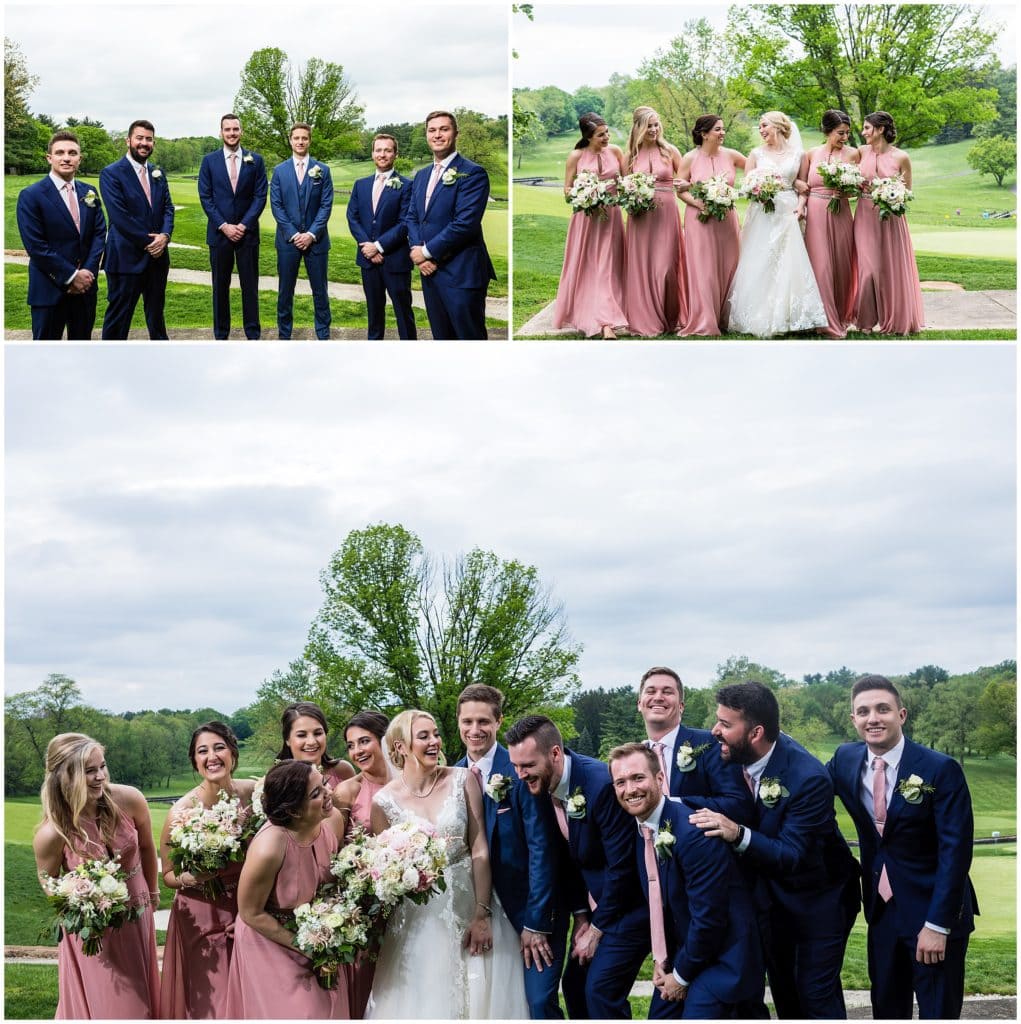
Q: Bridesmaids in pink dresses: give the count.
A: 5